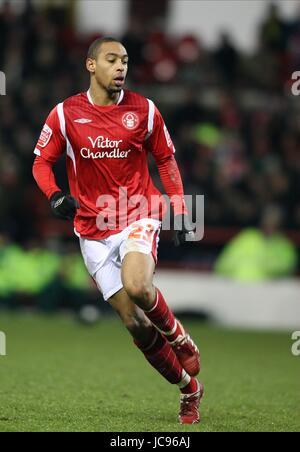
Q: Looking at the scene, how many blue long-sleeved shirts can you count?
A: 0